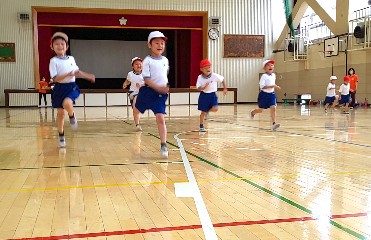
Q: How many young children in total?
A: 7